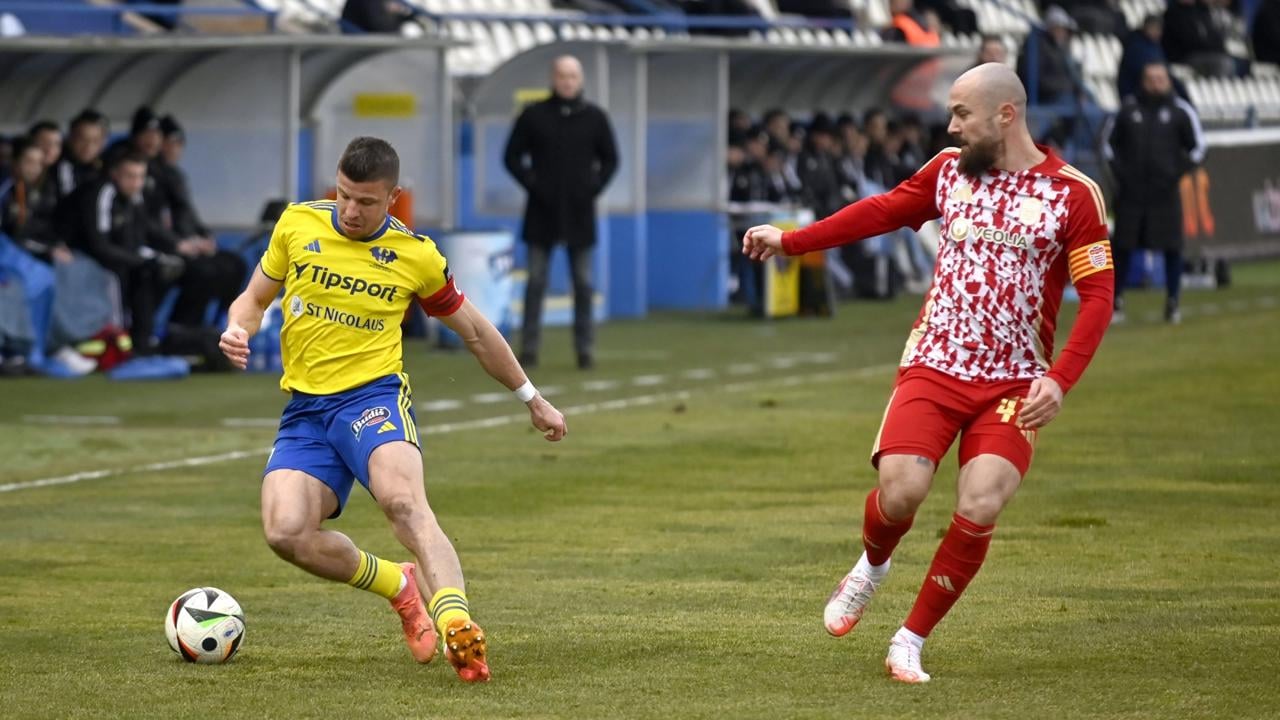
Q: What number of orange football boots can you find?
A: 2